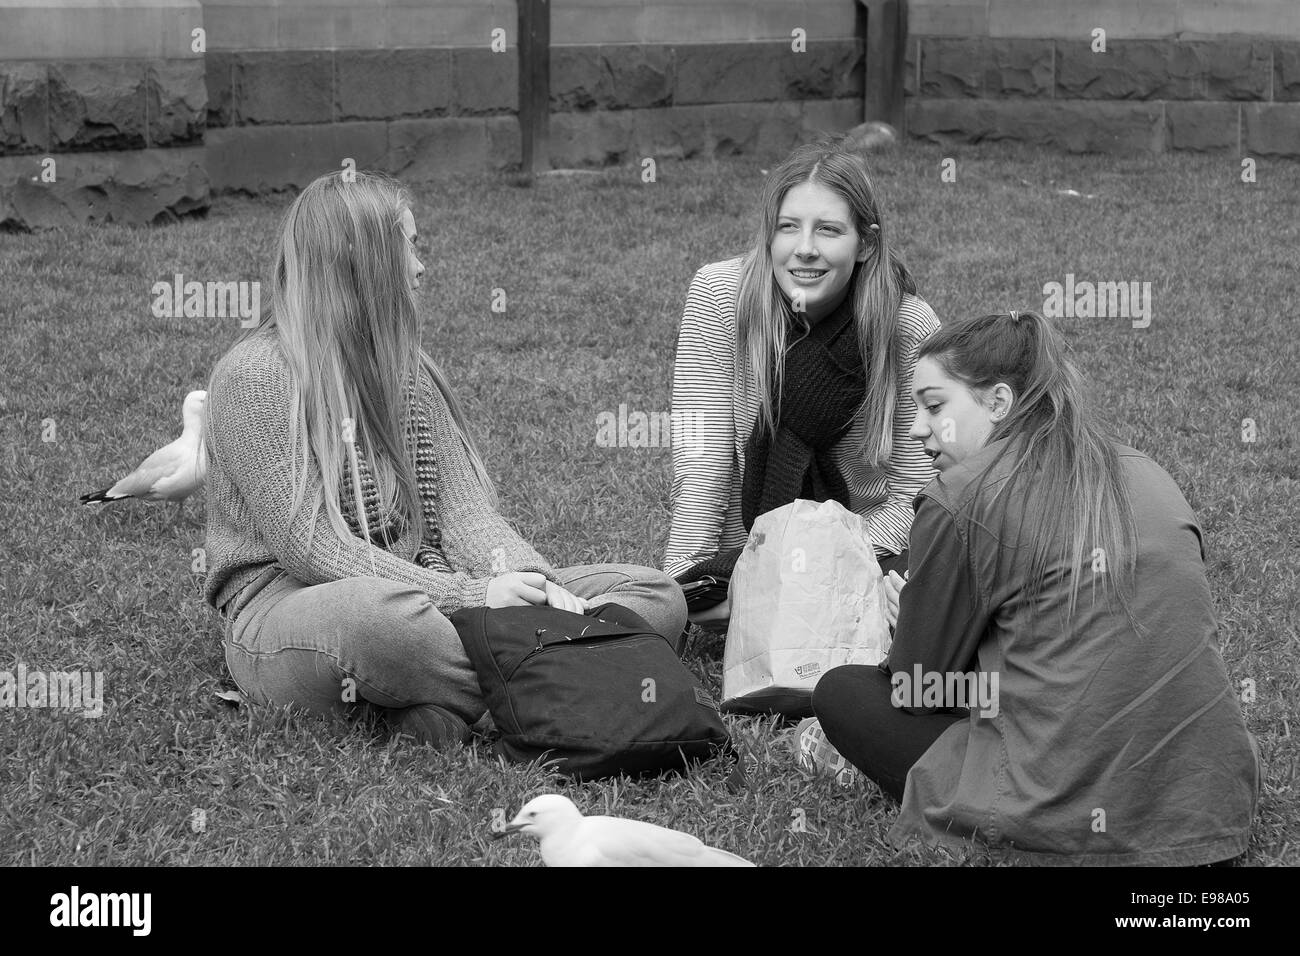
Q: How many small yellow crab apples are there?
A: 0